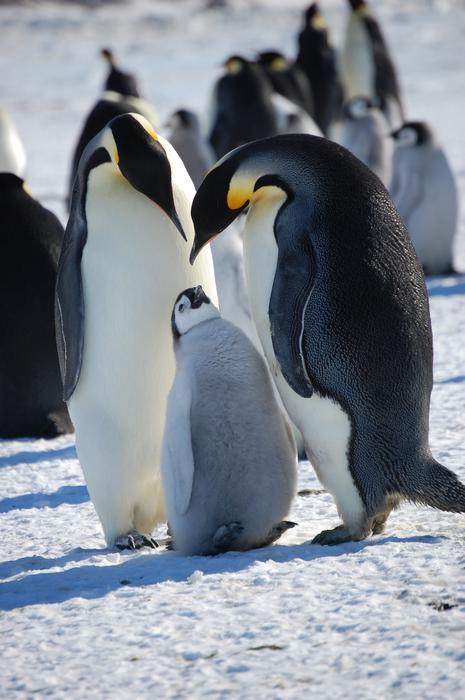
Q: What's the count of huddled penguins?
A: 3